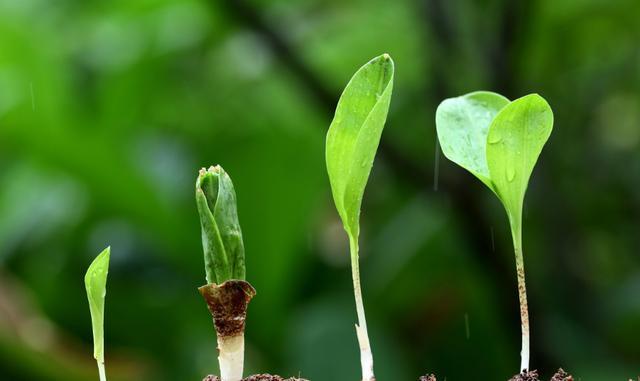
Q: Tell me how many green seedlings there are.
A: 4